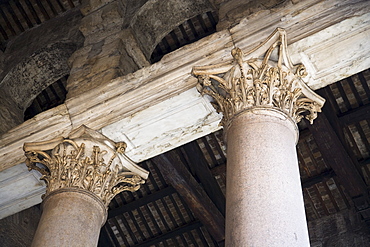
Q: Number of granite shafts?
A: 2